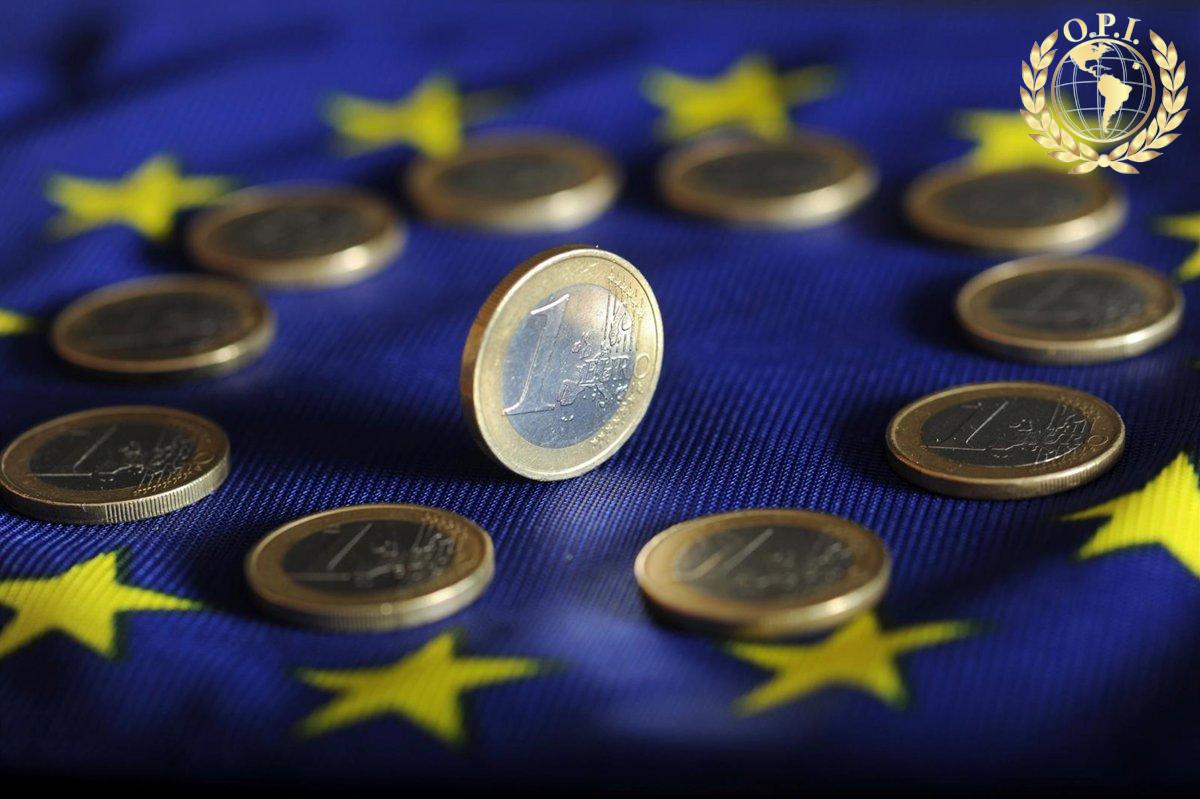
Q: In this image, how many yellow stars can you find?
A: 10